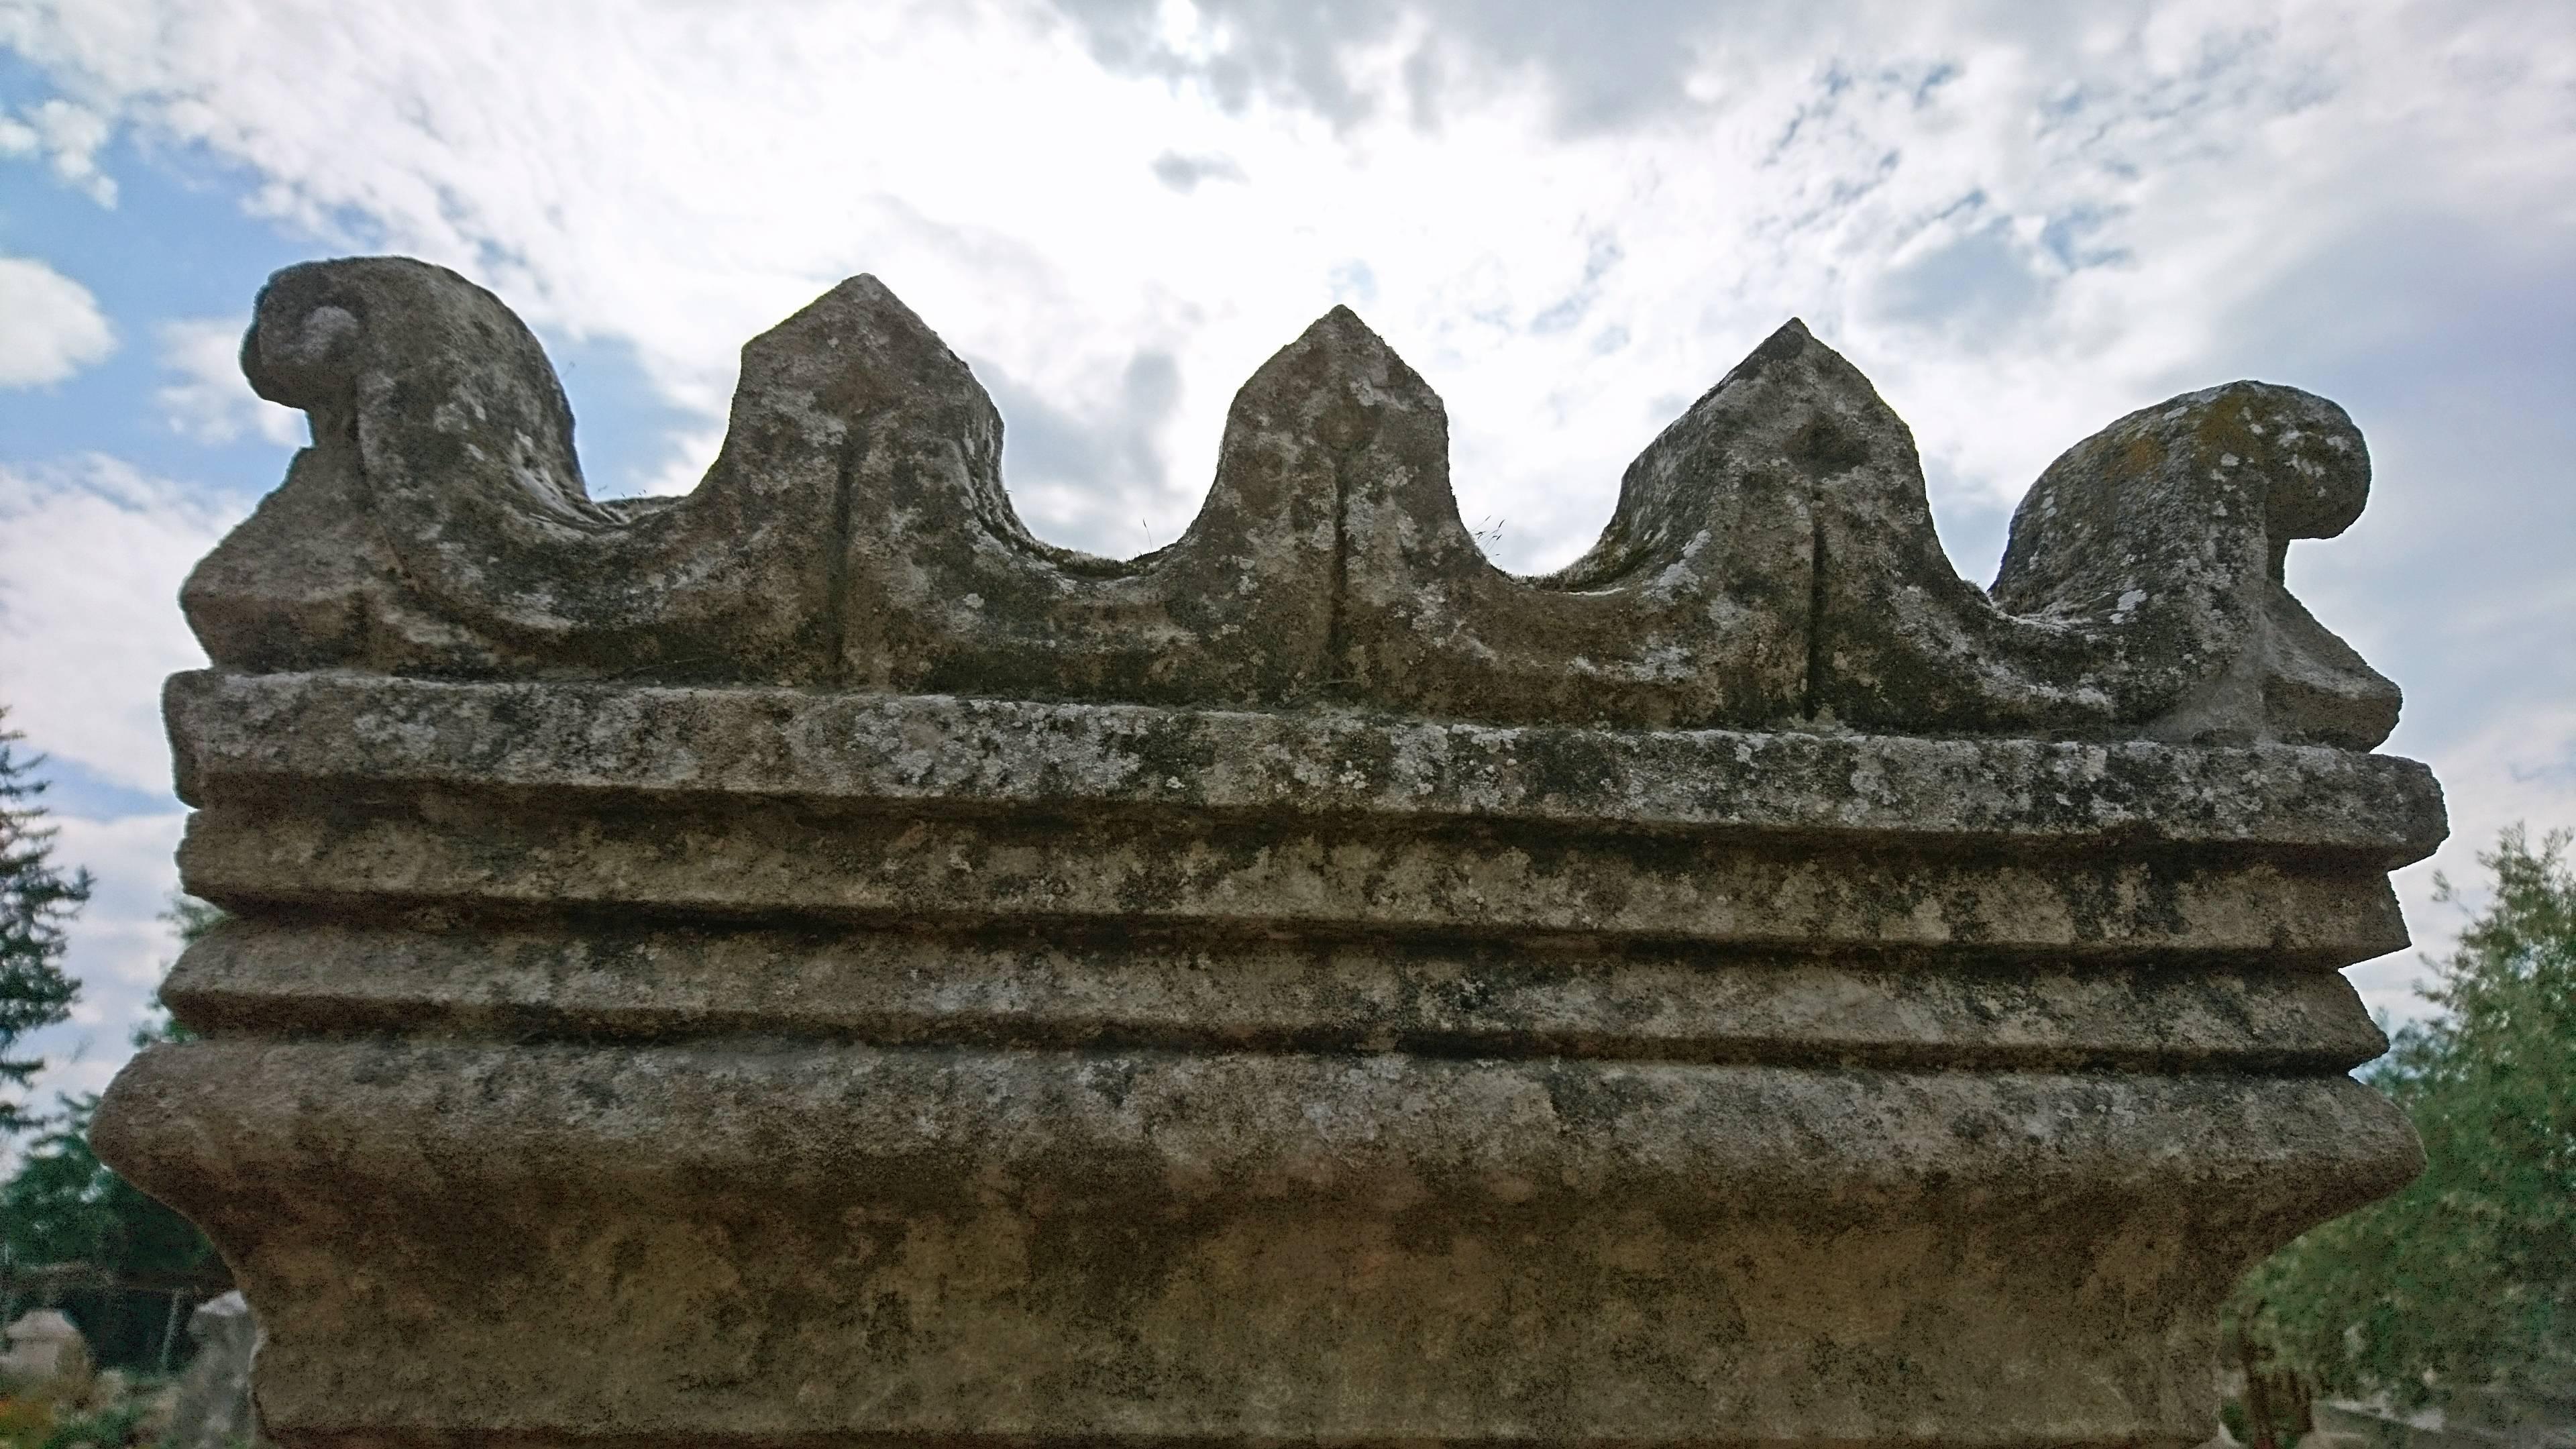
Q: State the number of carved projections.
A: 5